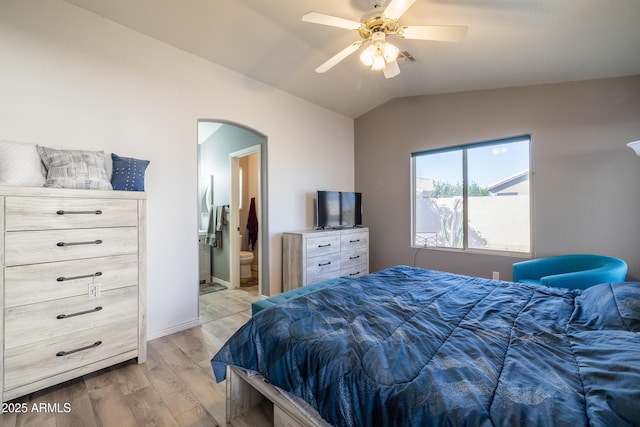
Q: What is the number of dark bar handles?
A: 10